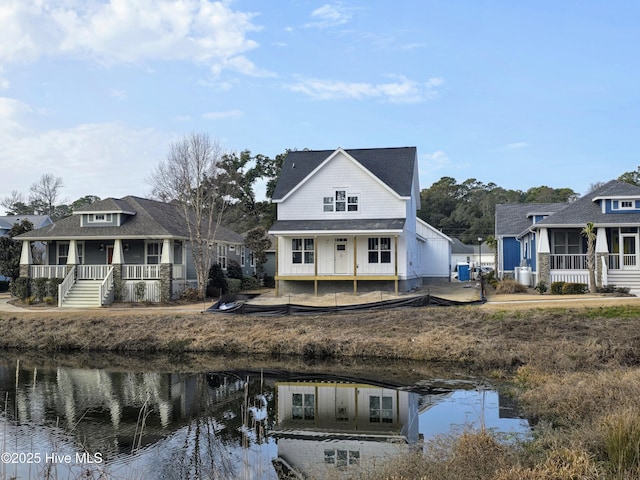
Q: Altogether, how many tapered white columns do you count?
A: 6